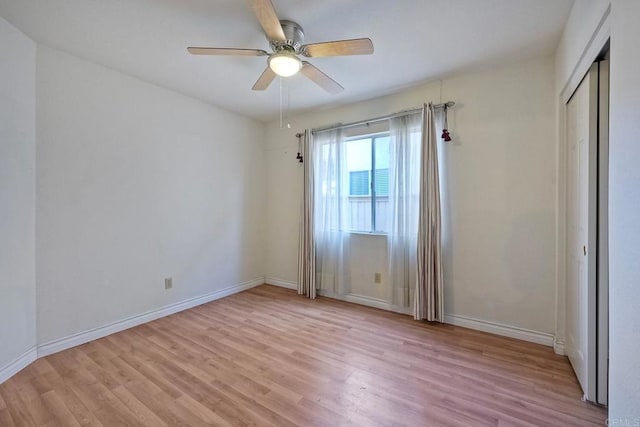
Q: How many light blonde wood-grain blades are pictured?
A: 5